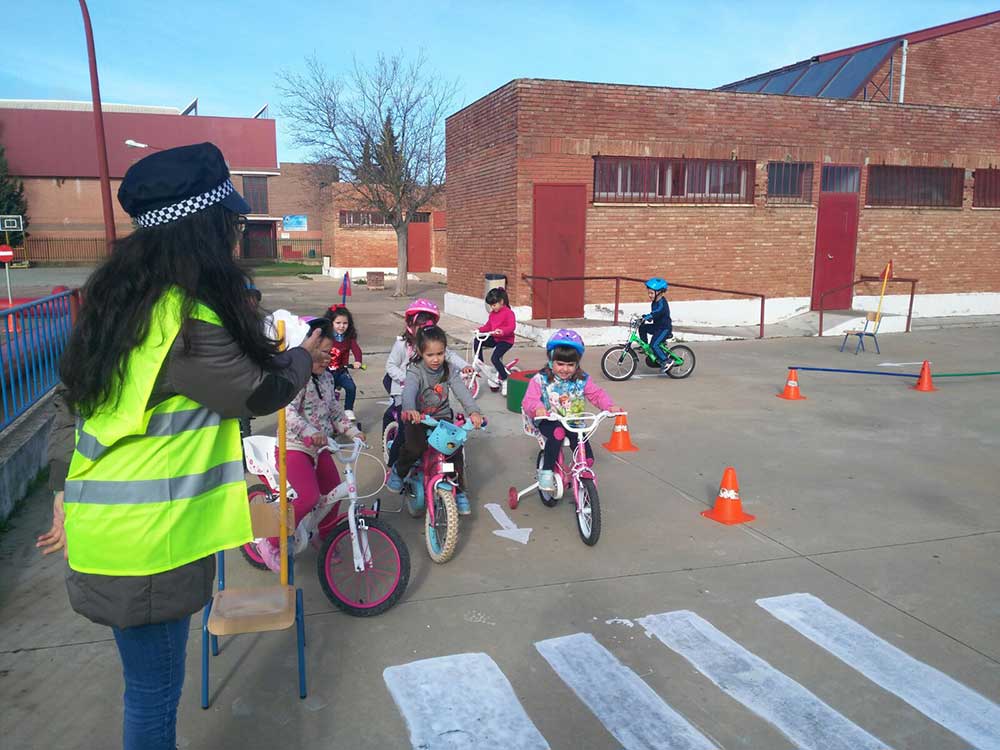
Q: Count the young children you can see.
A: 7